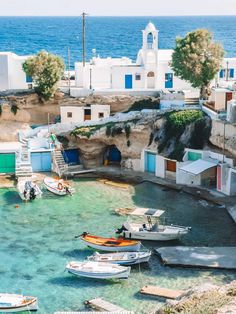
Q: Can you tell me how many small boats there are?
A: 7